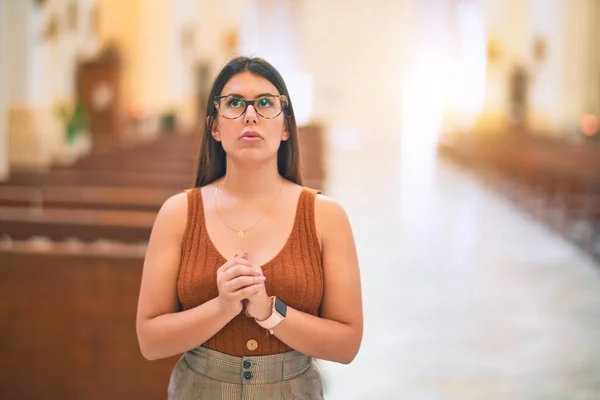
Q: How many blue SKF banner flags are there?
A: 0